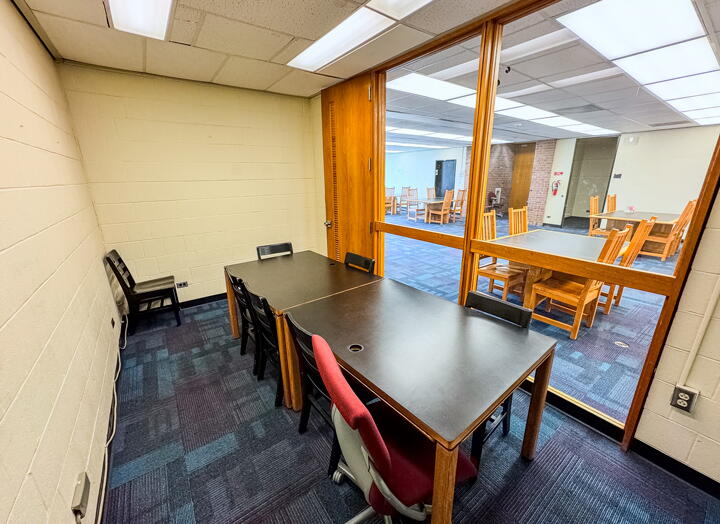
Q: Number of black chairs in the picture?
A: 7